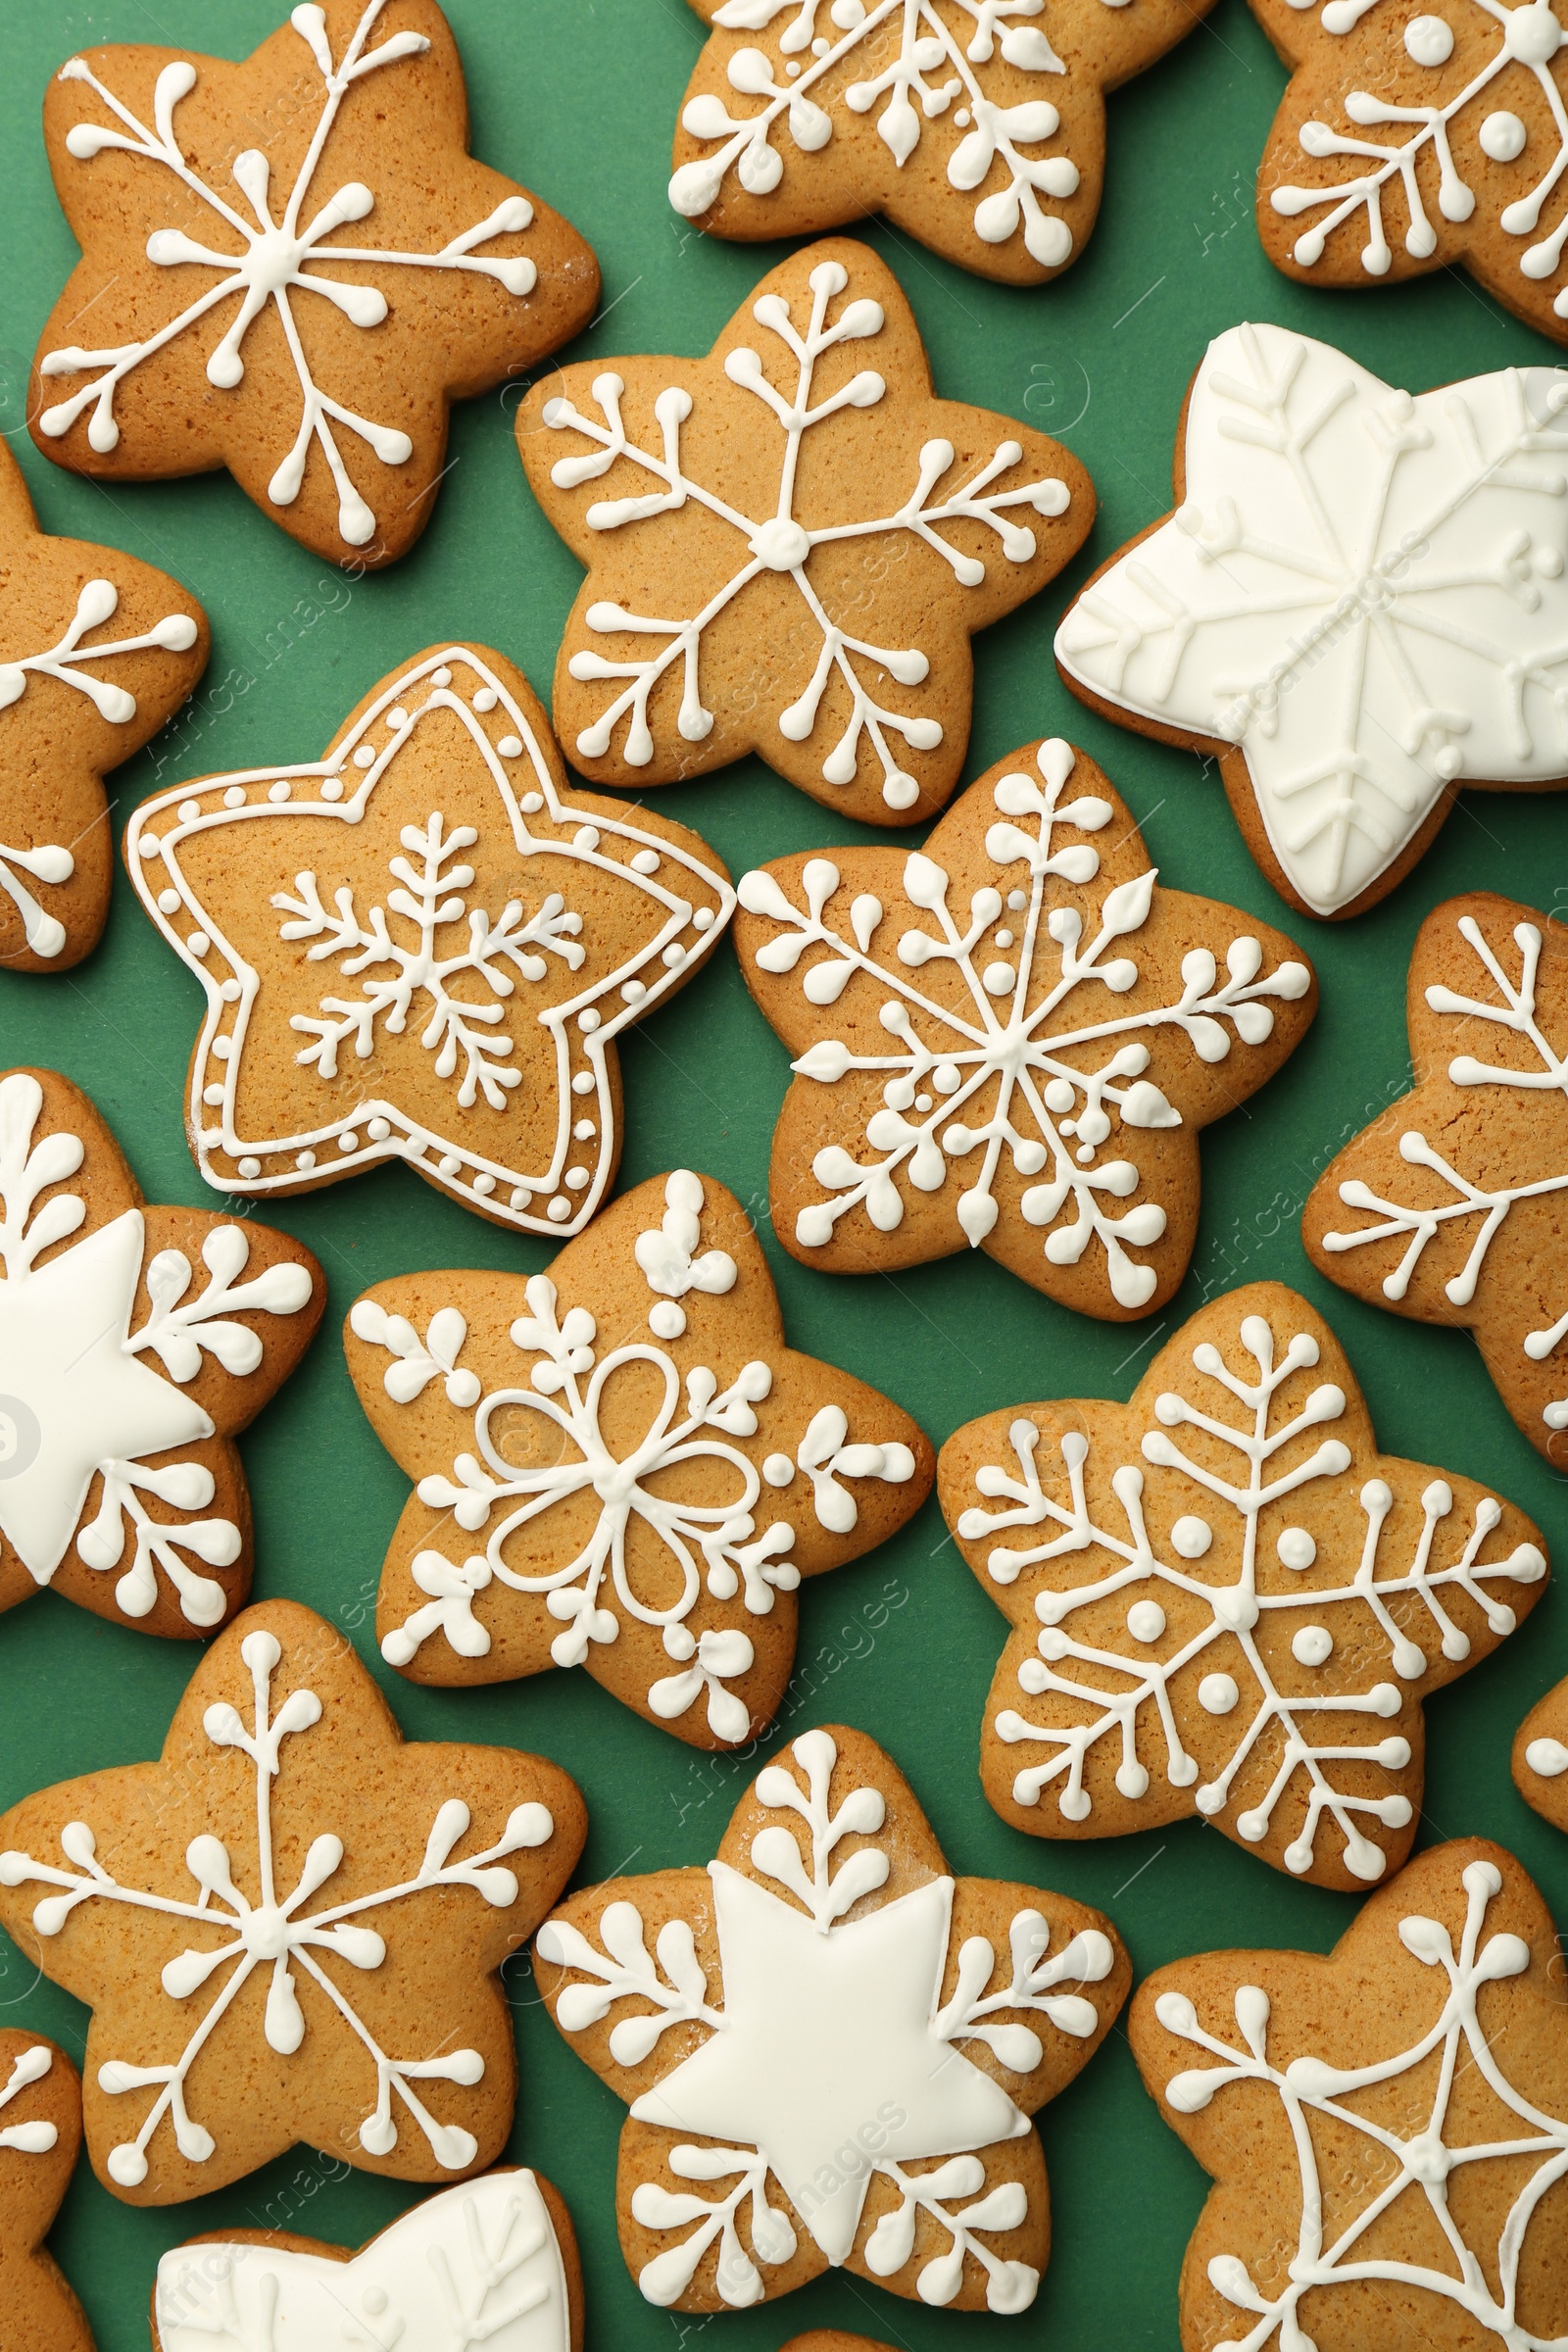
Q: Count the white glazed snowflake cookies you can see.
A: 2